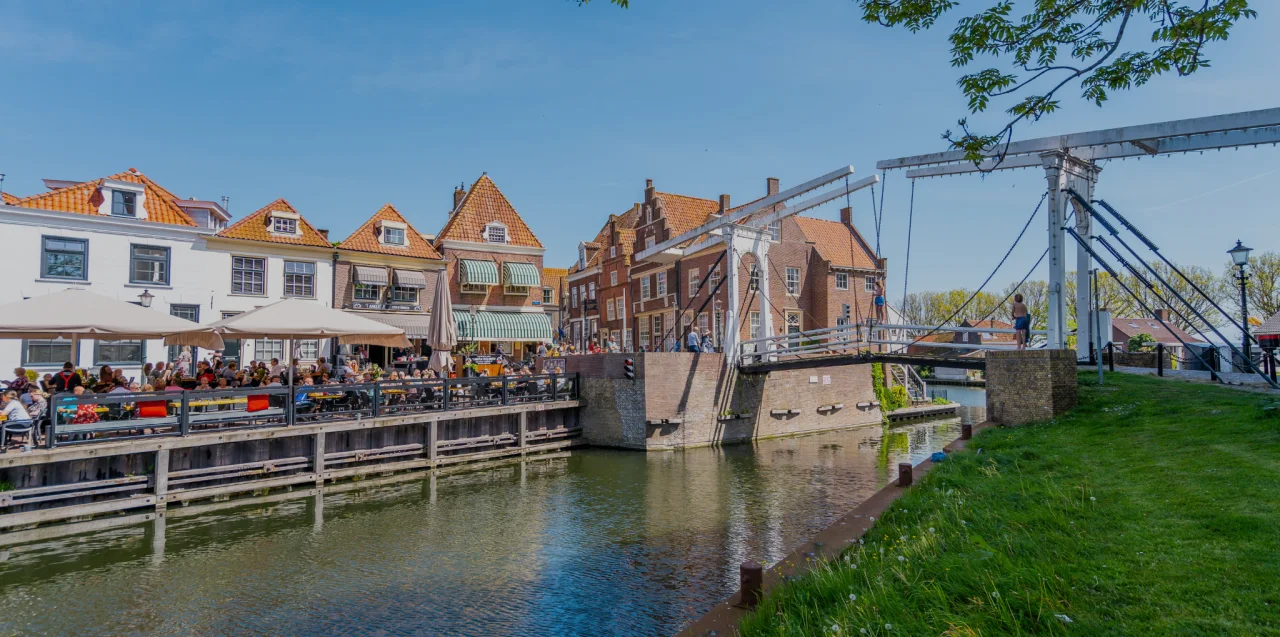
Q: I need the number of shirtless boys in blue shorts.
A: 2